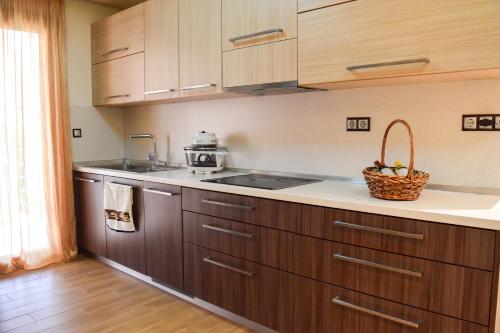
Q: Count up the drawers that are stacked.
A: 6